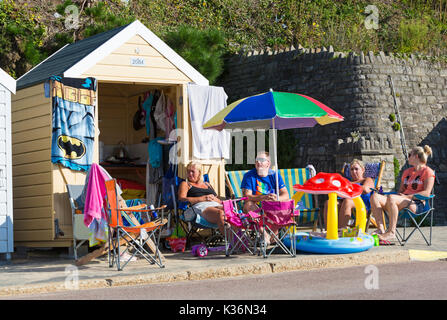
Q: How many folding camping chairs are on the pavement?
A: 5